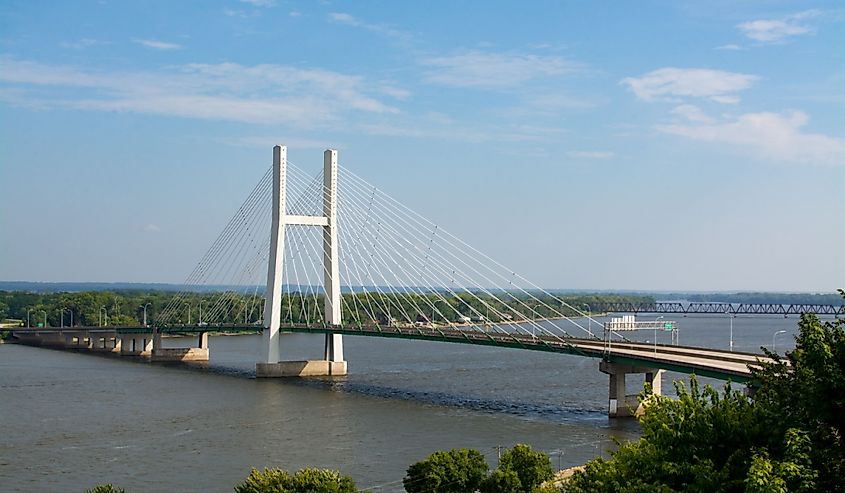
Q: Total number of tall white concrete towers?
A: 2